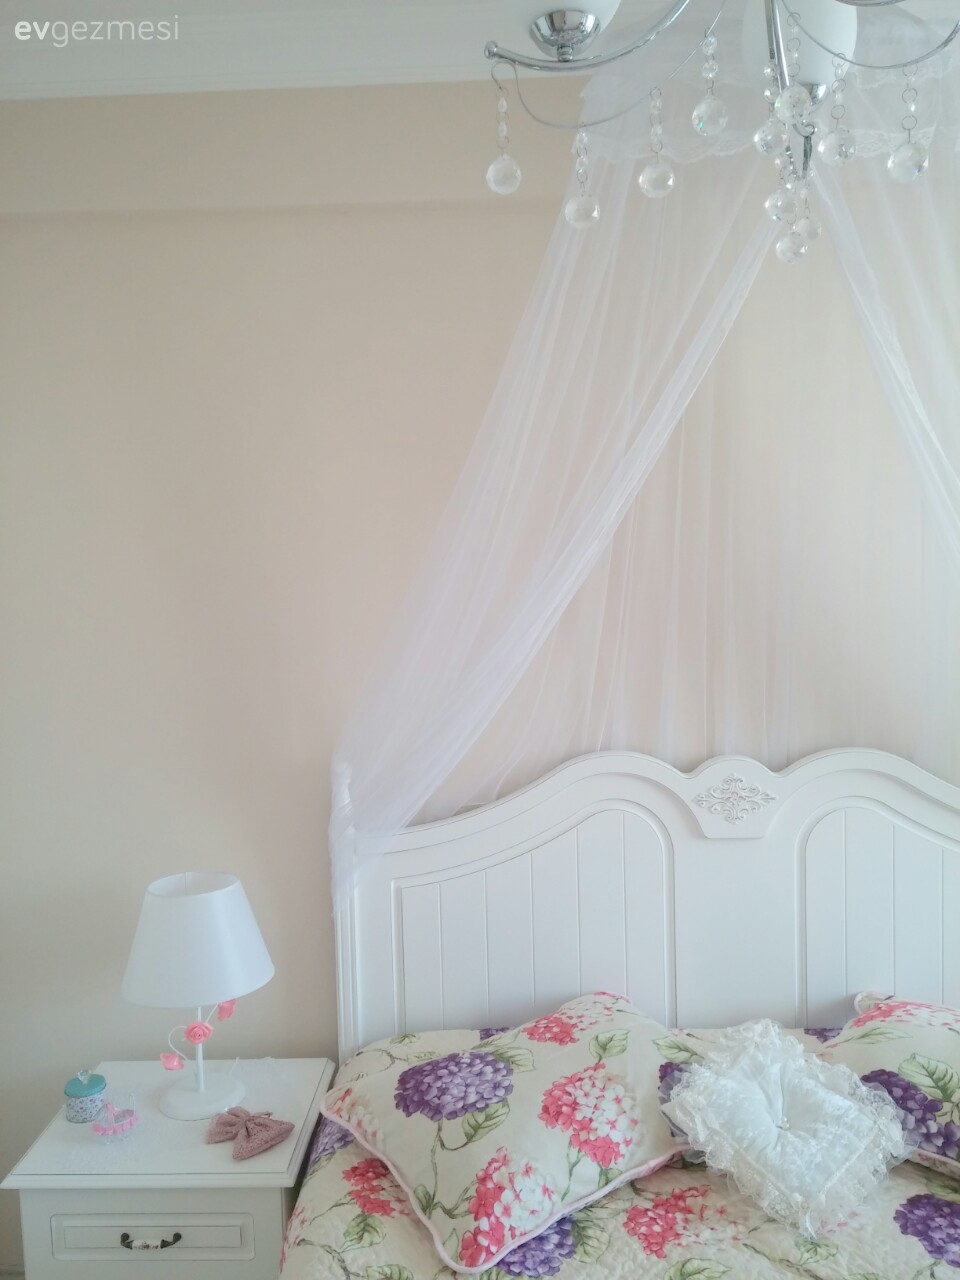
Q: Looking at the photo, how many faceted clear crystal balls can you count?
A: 11